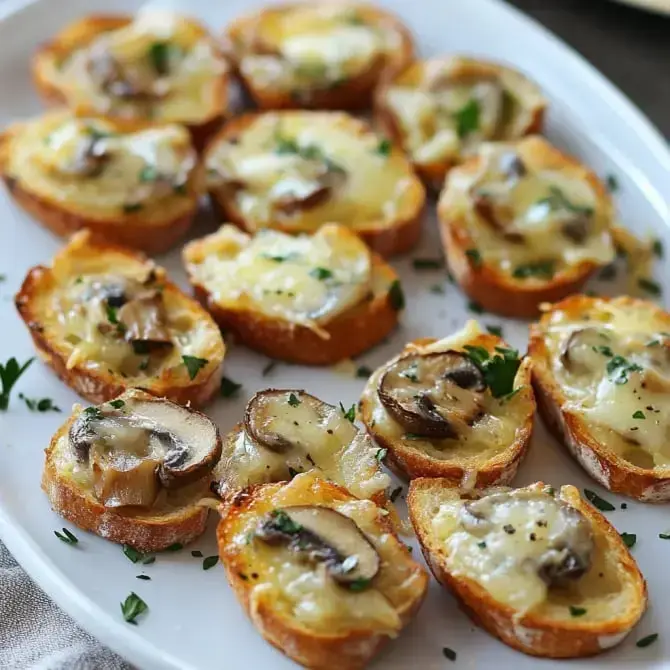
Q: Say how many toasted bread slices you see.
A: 14